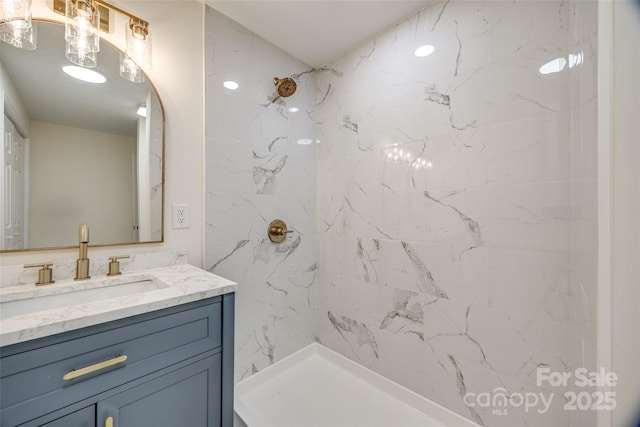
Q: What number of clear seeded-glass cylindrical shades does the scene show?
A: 3